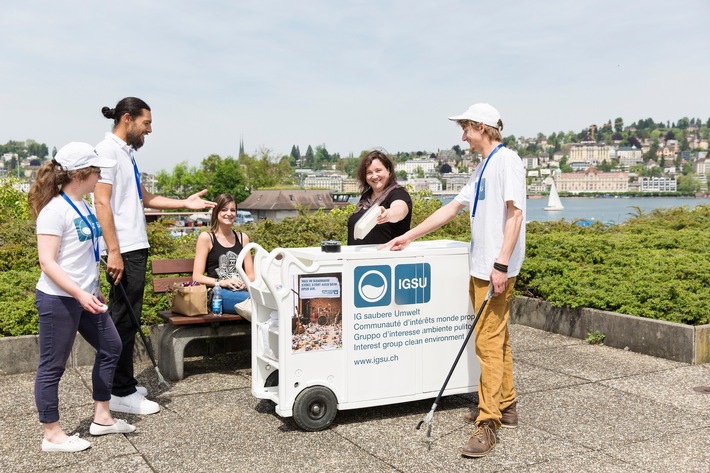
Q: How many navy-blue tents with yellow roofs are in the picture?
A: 0